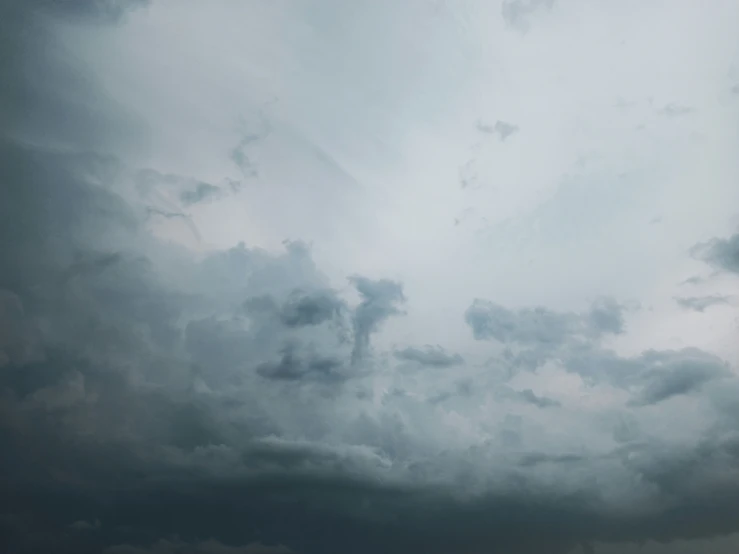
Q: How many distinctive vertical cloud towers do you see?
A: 1